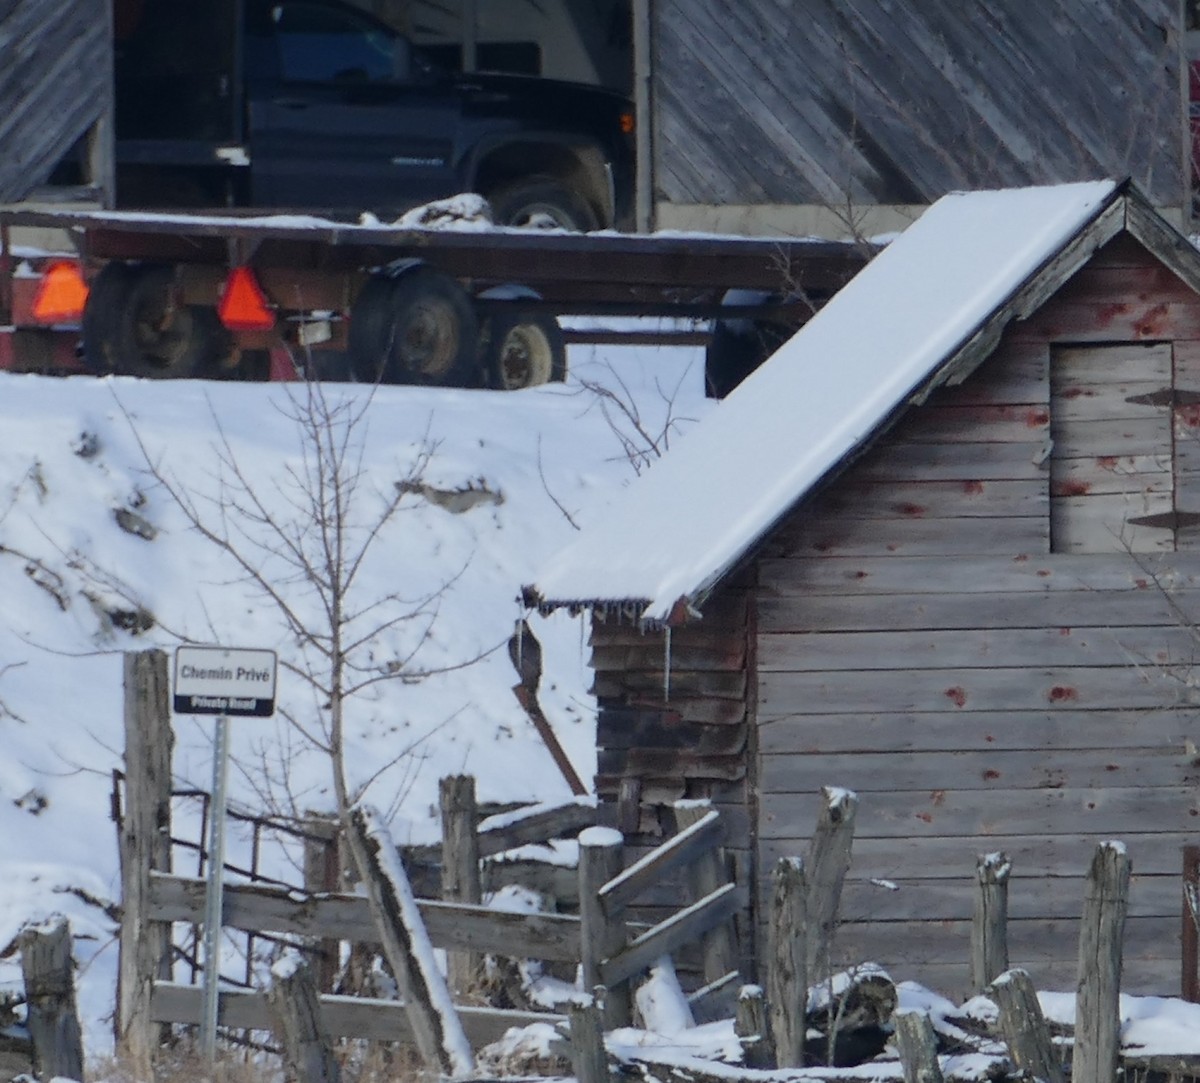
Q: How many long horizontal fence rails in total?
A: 2